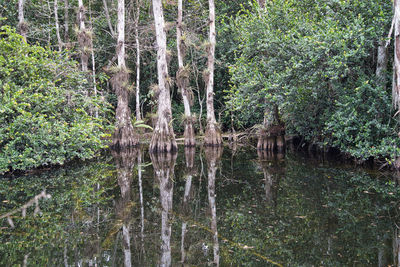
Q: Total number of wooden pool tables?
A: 0